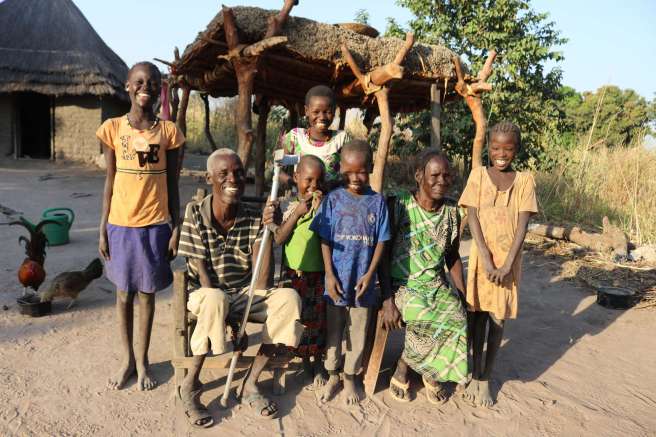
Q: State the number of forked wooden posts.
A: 3